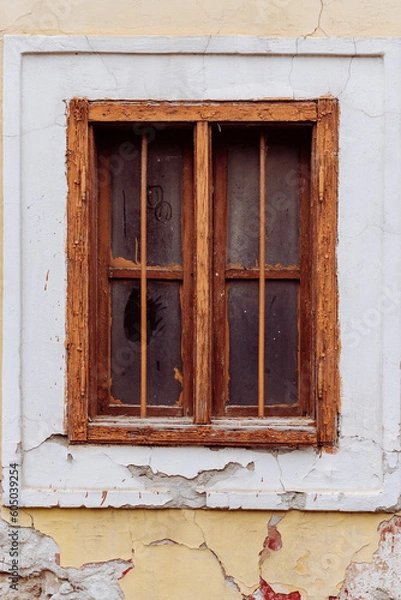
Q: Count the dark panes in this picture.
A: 4